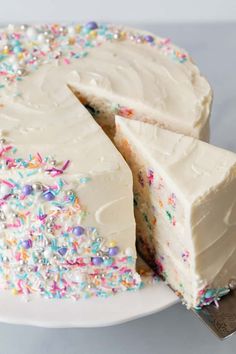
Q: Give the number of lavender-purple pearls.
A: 9